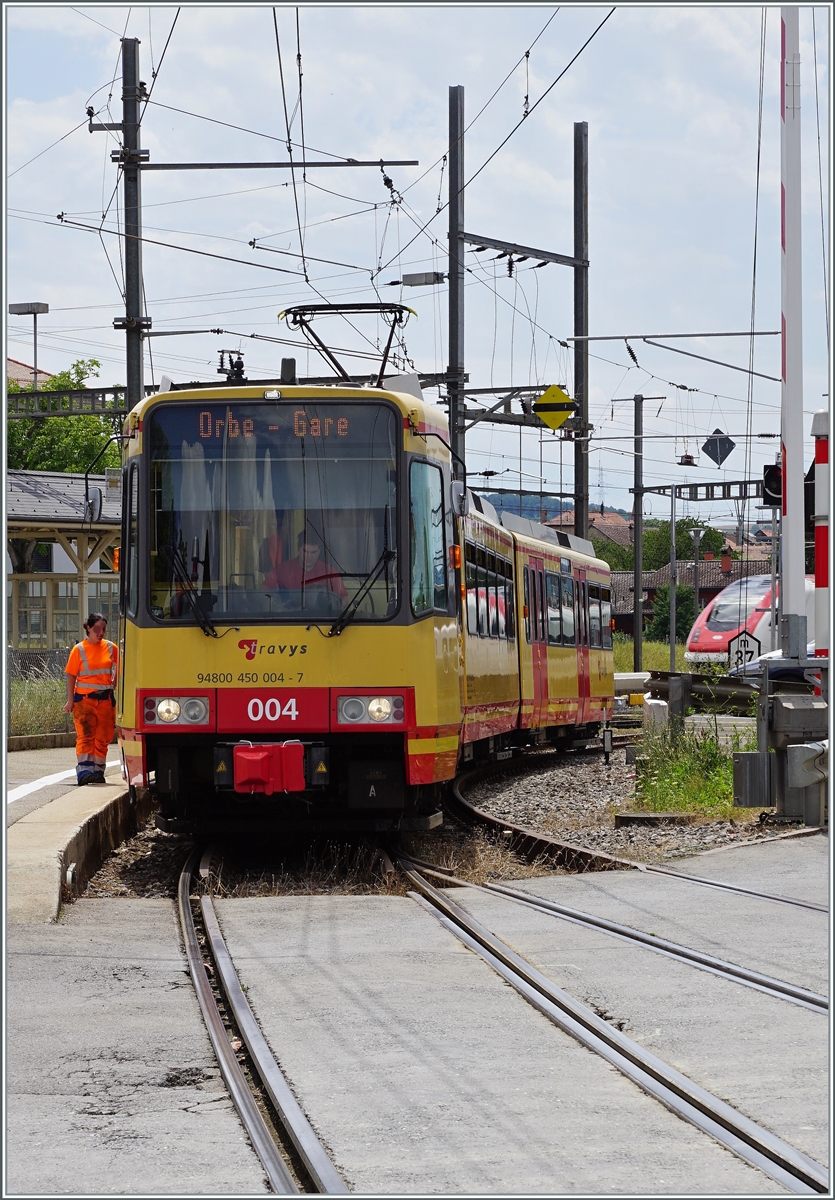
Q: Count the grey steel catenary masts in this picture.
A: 4